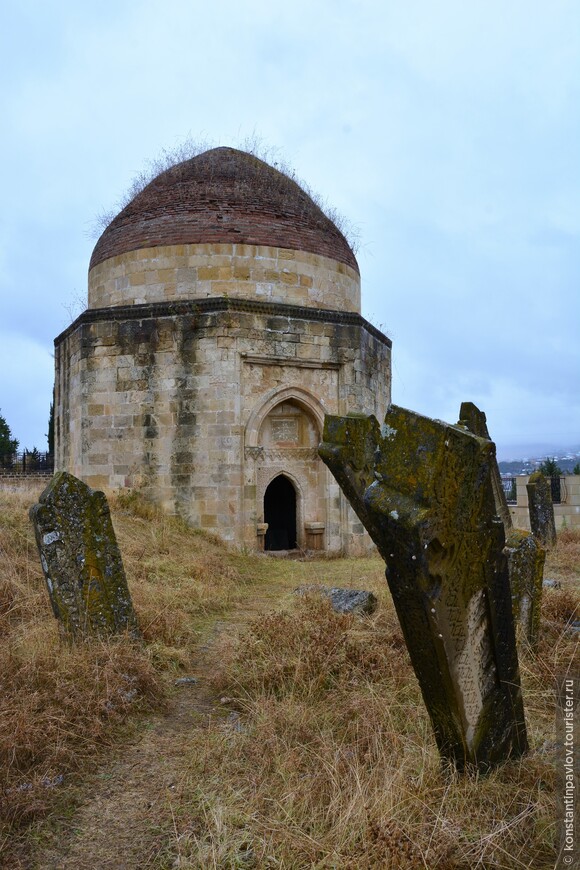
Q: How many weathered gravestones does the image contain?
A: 5